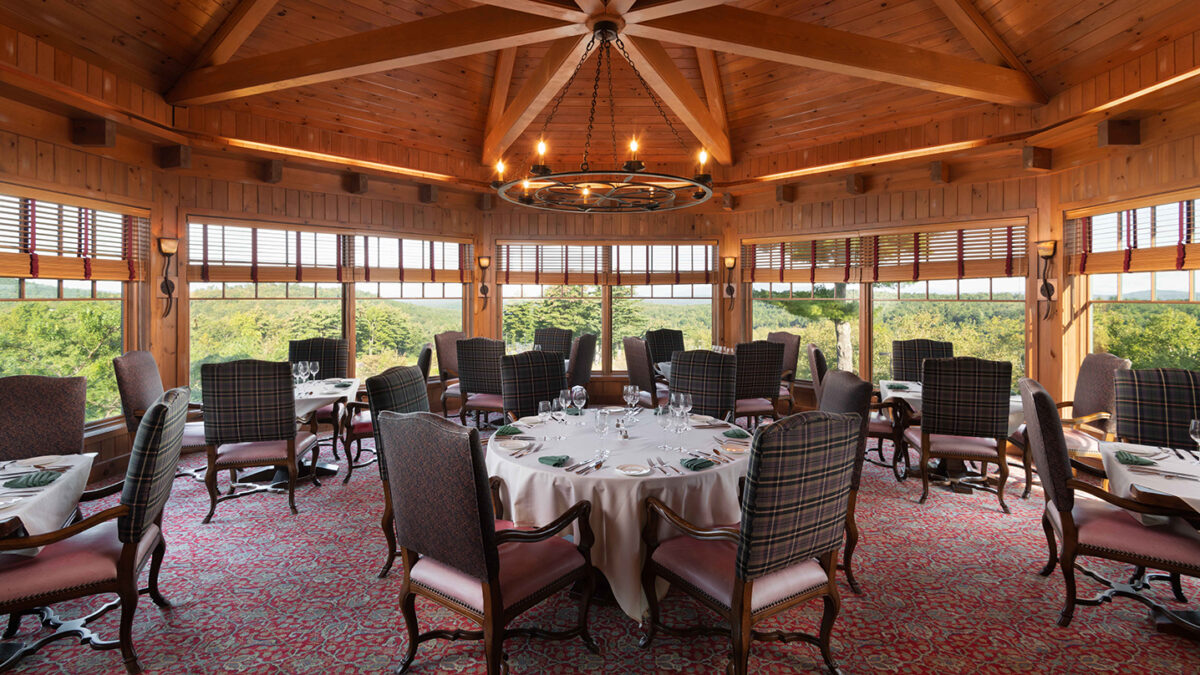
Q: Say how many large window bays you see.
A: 5